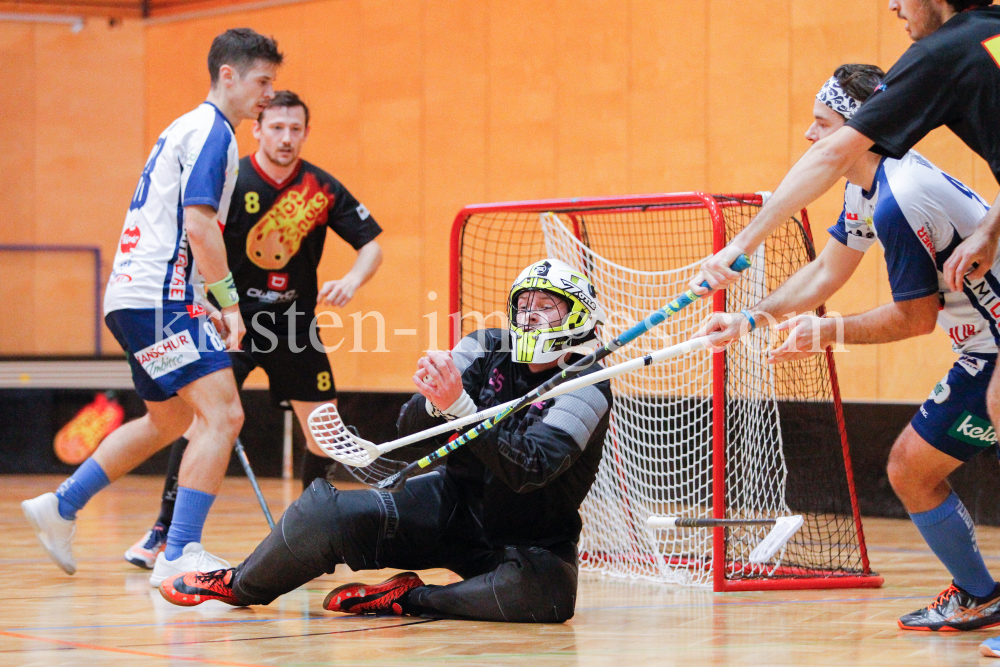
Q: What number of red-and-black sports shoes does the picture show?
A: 2